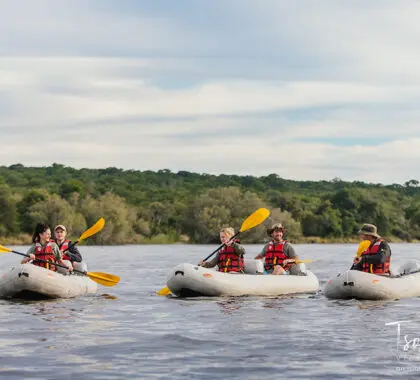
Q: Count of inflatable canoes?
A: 3